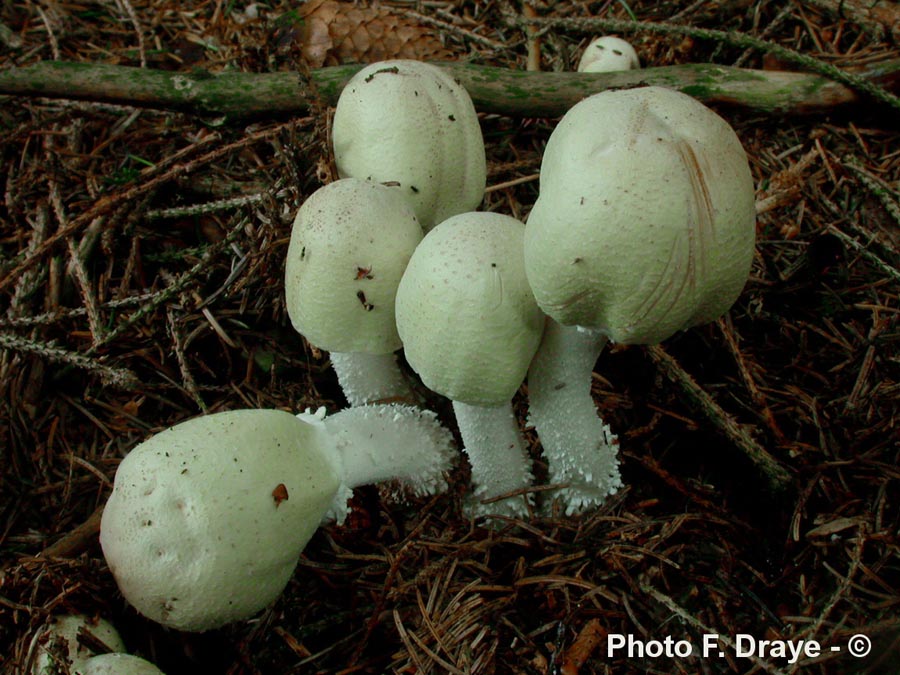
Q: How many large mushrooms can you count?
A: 5